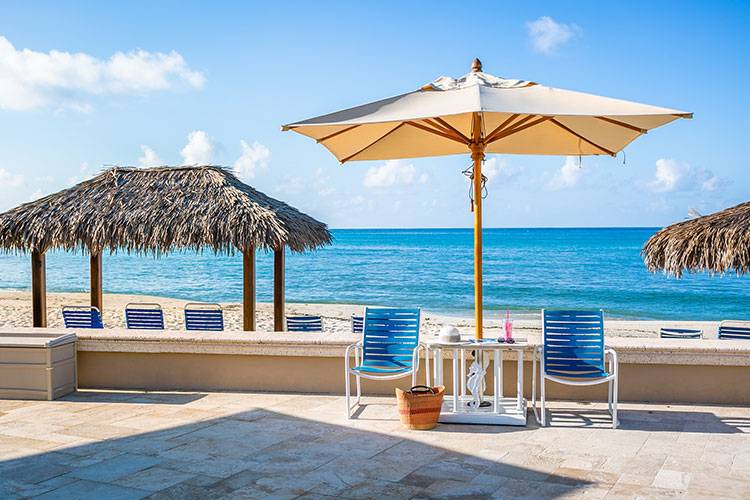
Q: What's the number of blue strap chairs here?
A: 9